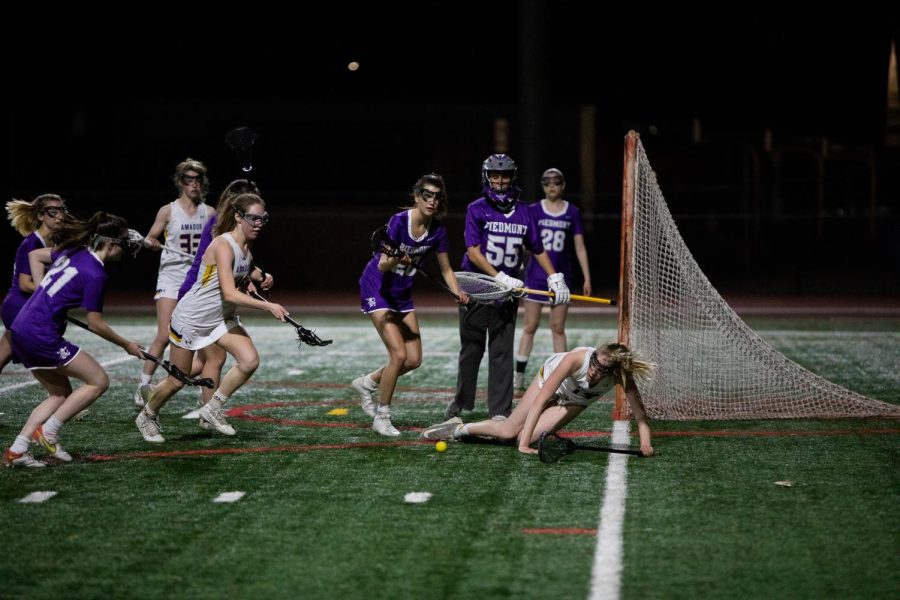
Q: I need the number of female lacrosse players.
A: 9